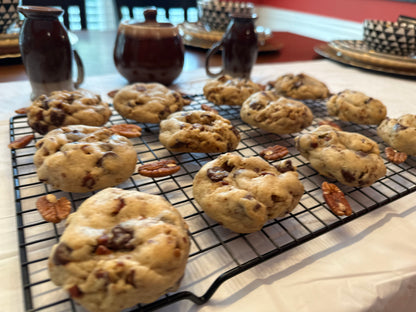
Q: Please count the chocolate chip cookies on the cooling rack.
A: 12